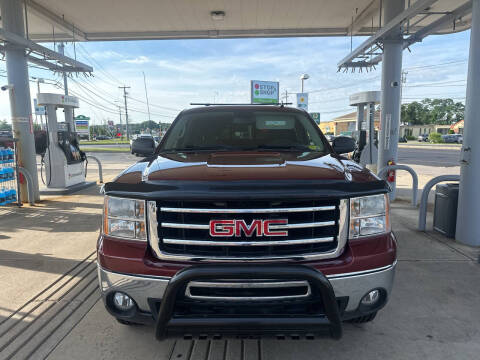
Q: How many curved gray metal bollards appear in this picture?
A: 4